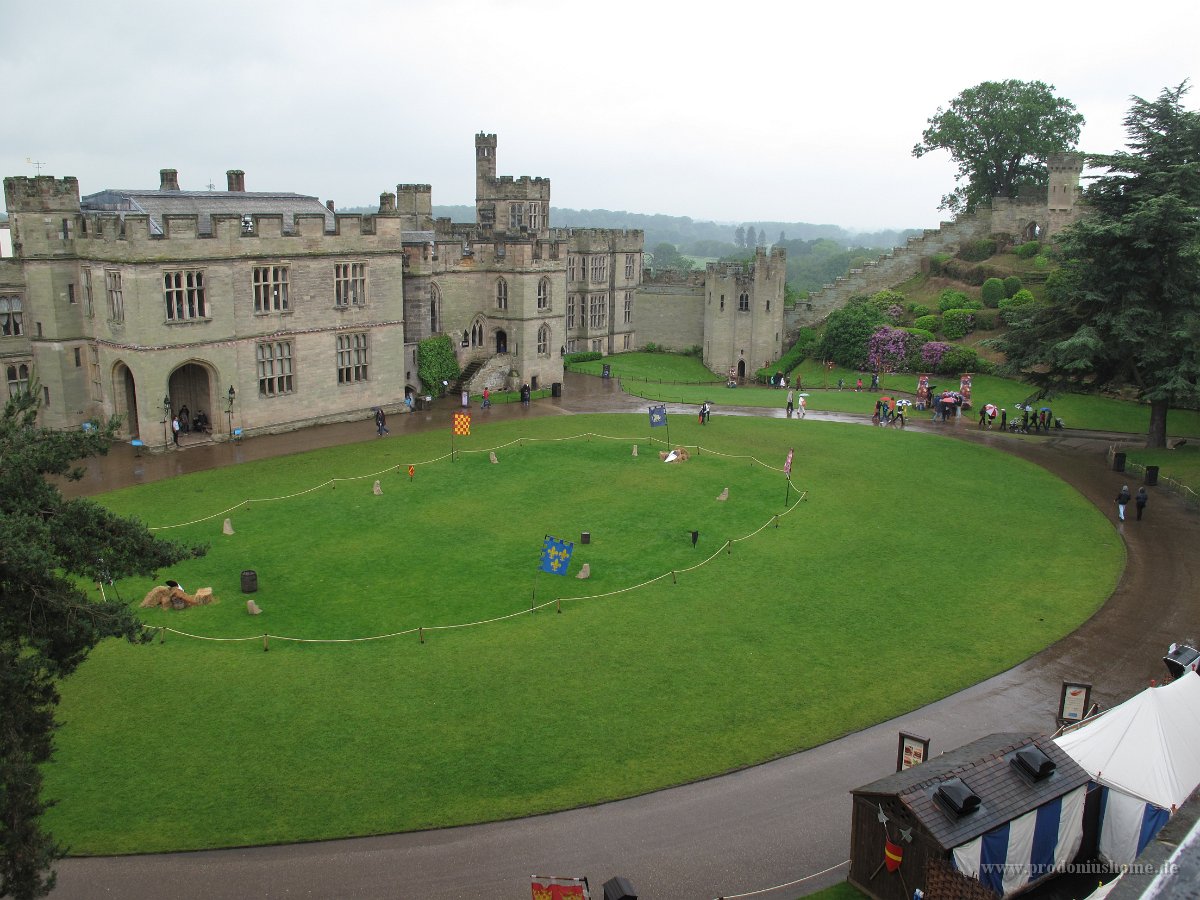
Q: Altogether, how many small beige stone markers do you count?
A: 7